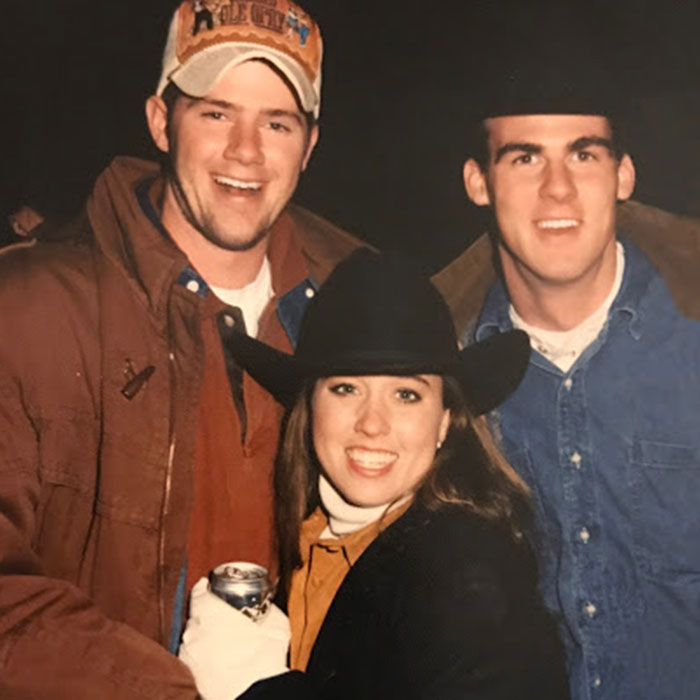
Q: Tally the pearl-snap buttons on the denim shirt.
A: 5